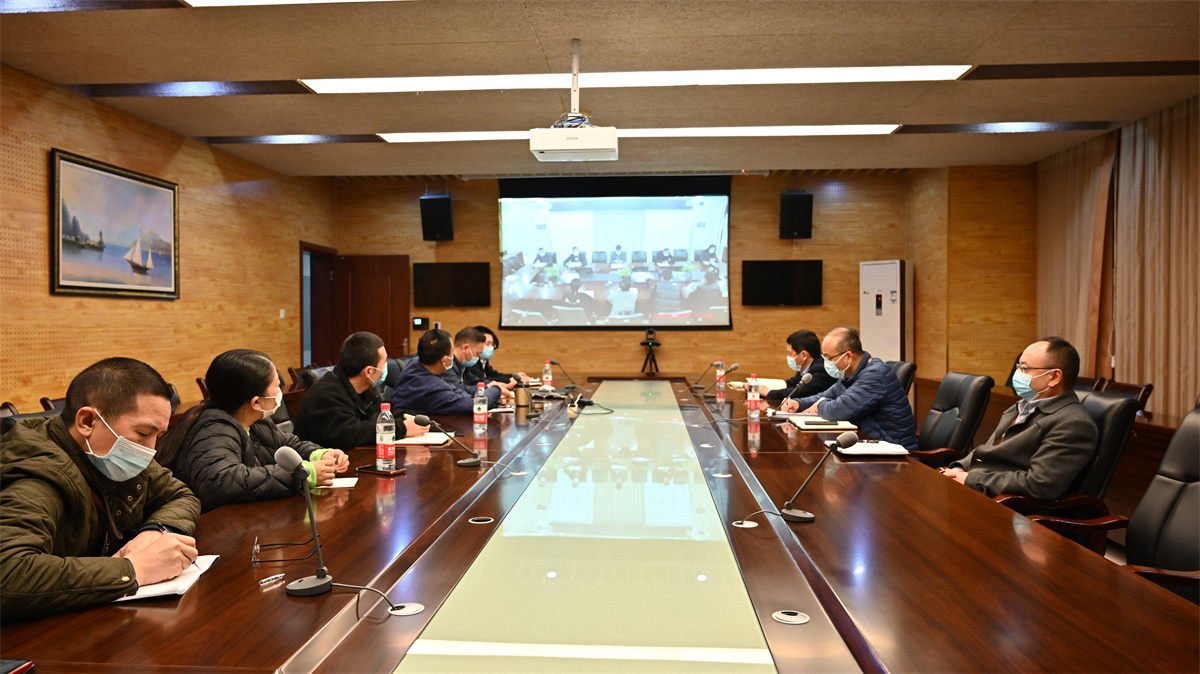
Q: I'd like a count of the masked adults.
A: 9